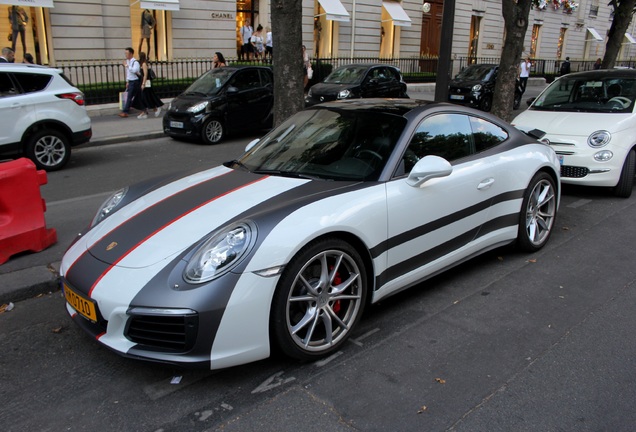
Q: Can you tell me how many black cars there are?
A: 3